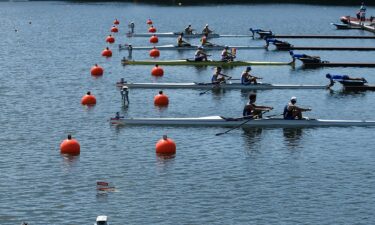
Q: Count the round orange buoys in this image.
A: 14